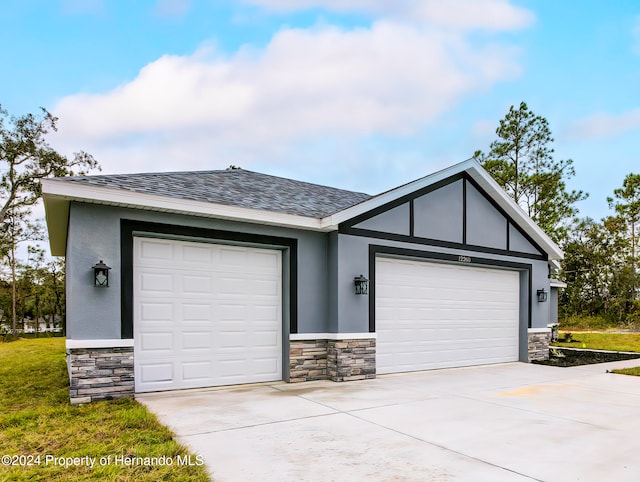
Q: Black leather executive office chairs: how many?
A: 0